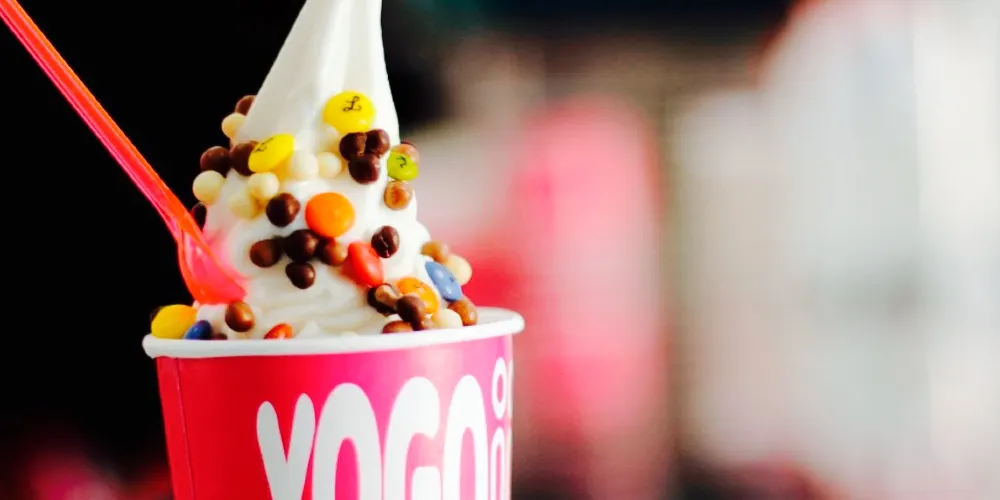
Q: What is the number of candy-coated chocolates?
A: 10